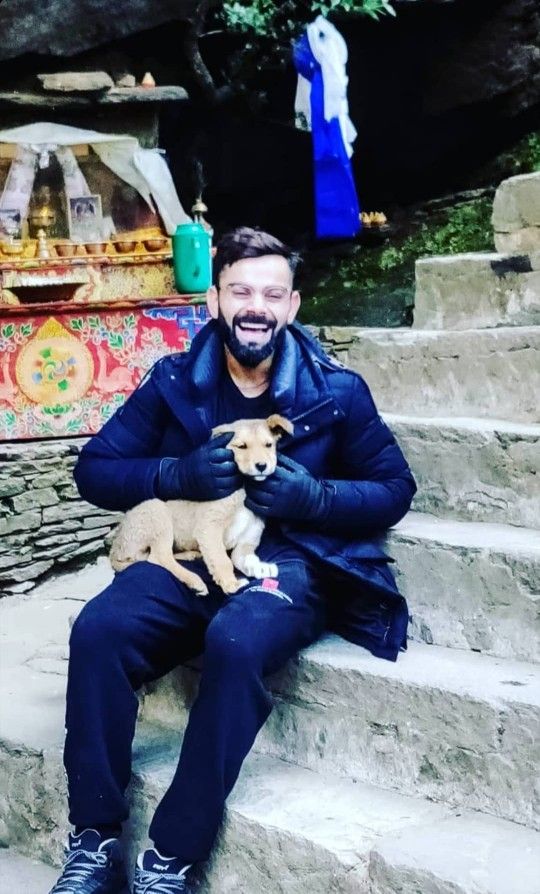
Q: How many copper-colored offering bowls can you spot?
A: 4